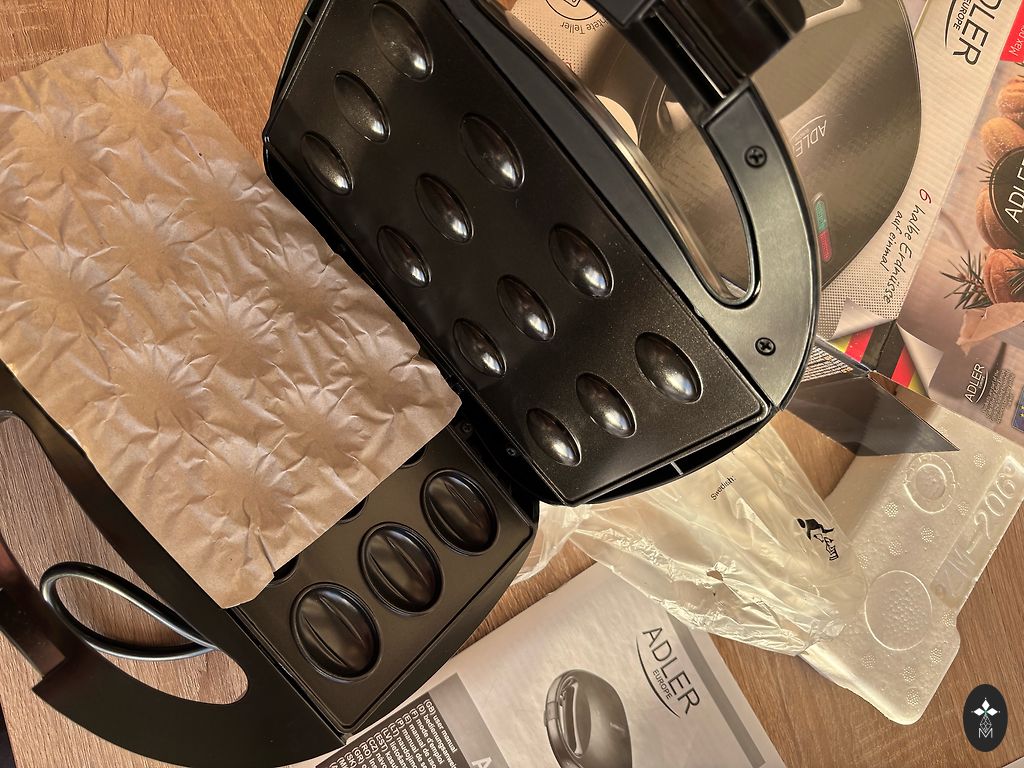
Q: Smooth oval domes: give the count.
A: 12